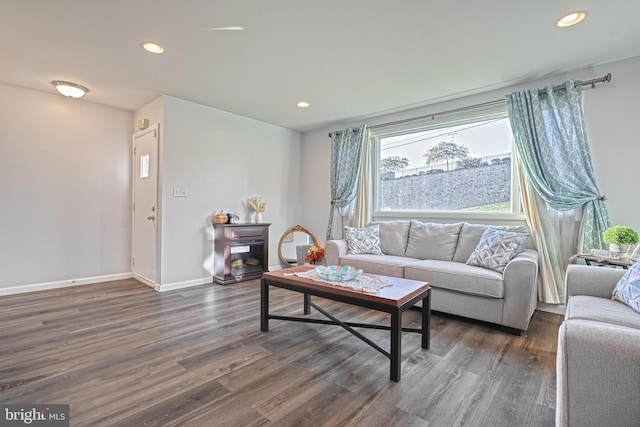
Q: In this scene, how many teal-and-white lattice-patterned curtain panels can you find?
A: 2